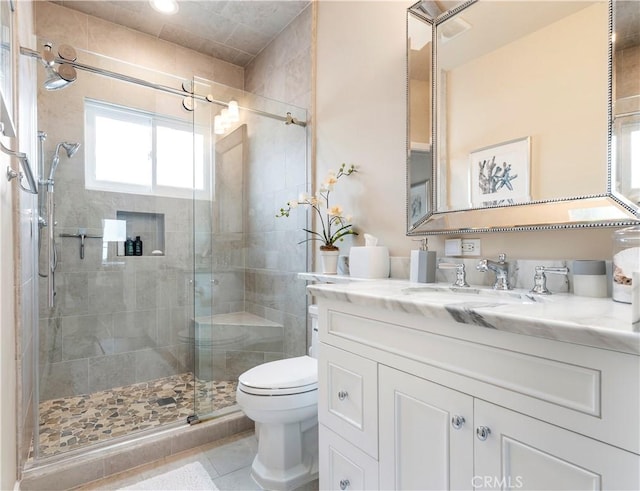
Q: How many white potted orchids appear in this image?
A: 1